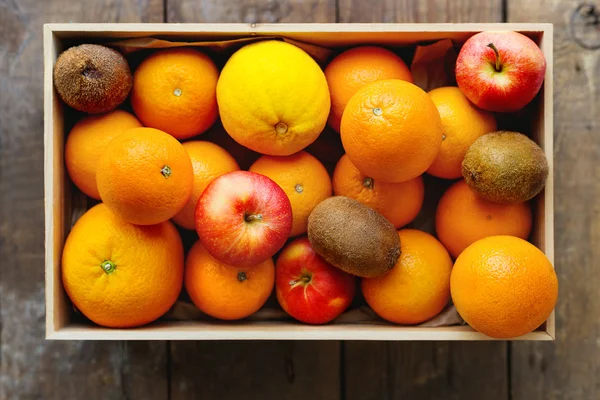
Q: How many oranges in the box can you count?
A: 14